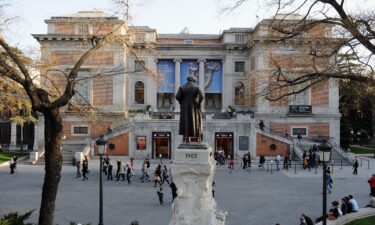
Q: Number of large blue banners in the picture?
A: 3